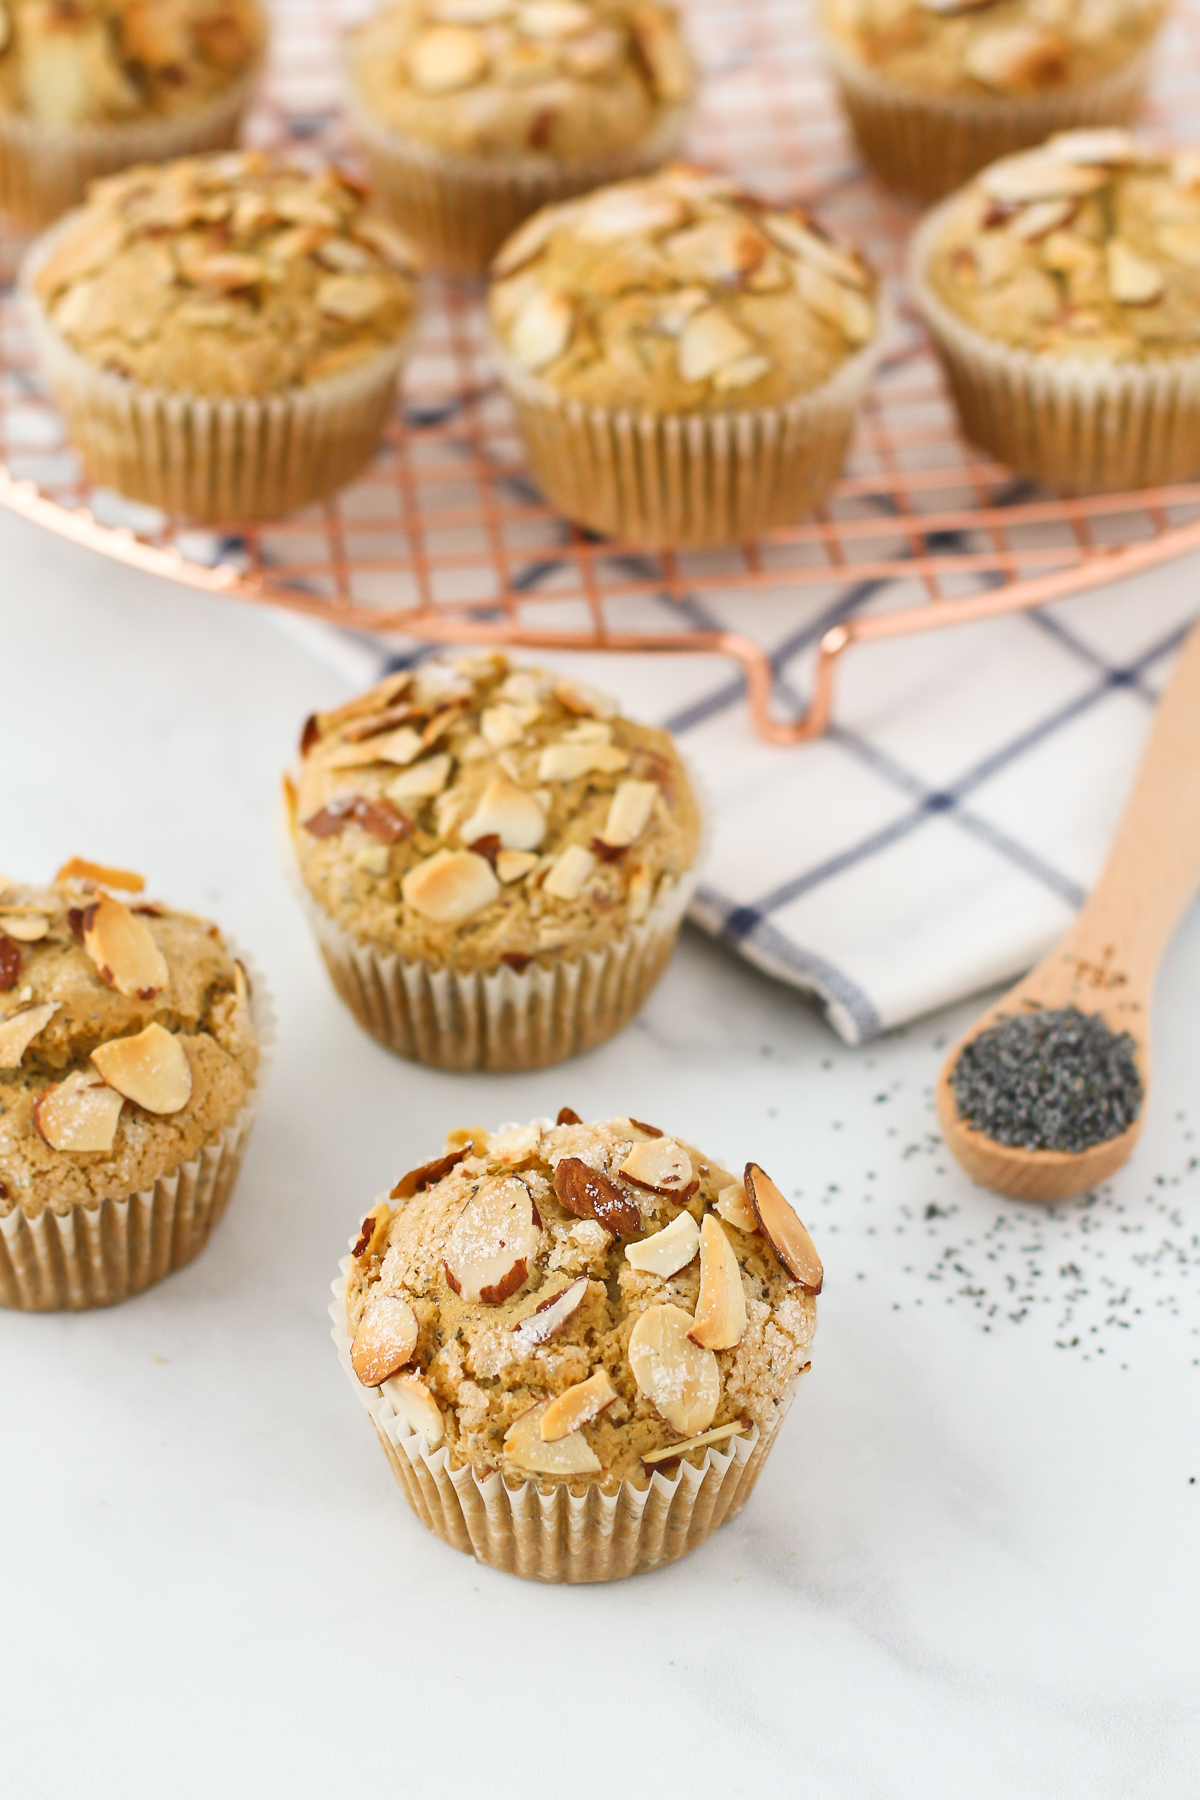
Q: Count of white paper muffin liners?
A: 9